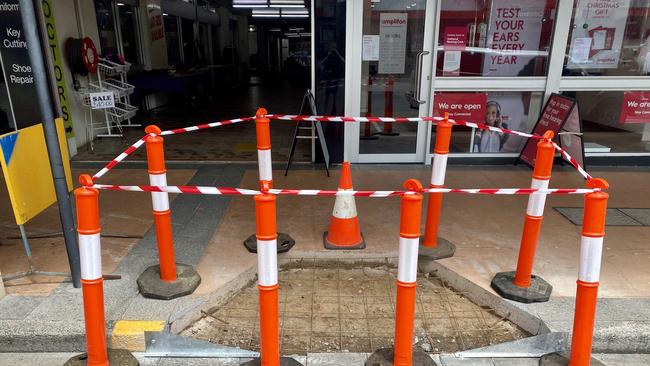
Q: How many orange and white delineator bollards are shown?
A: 8